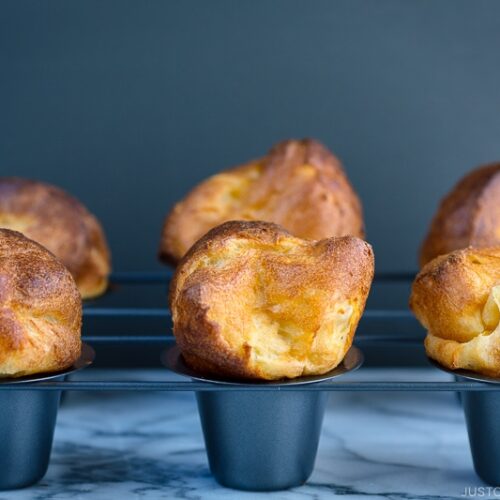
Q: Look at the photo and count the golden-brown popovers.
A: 6